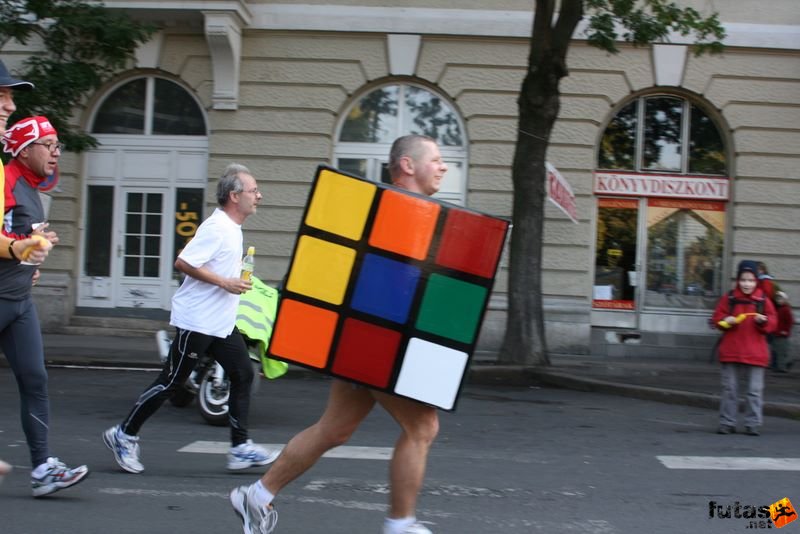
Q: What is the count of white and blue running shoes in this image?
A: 2